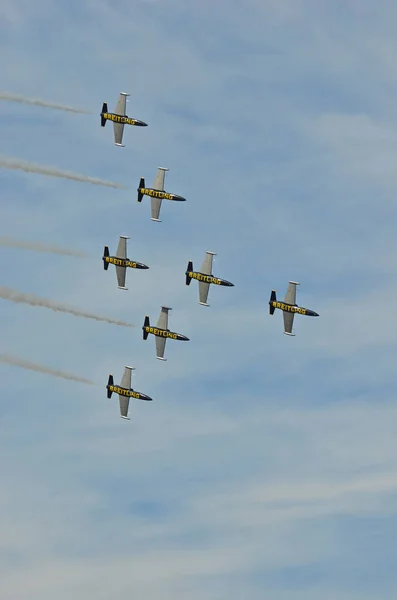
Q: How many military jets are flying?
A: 7